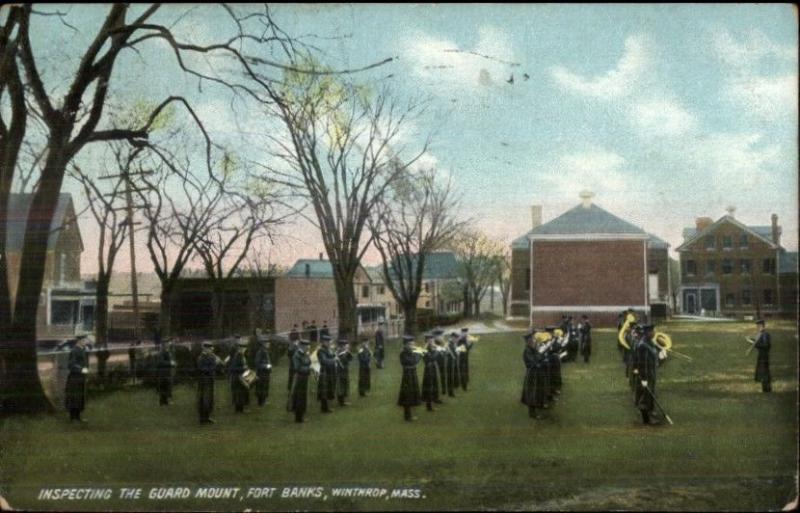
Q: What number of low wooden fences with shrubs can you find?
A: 1